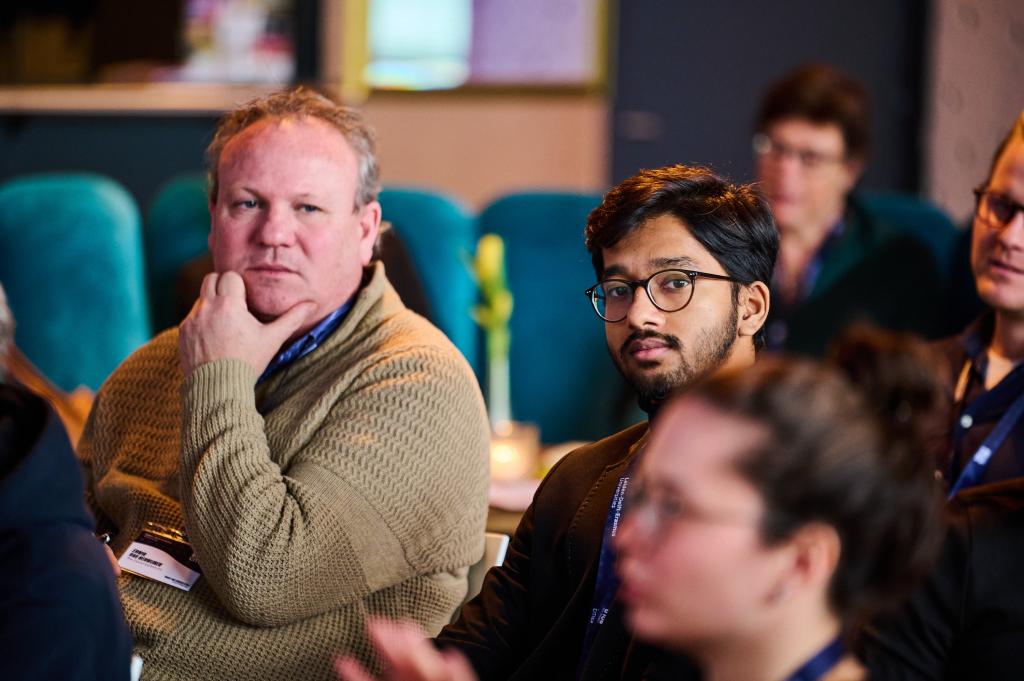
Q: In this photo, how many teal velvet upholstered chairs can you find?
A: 5